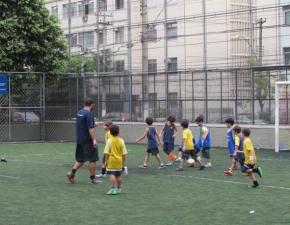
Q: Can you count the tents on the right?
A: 0